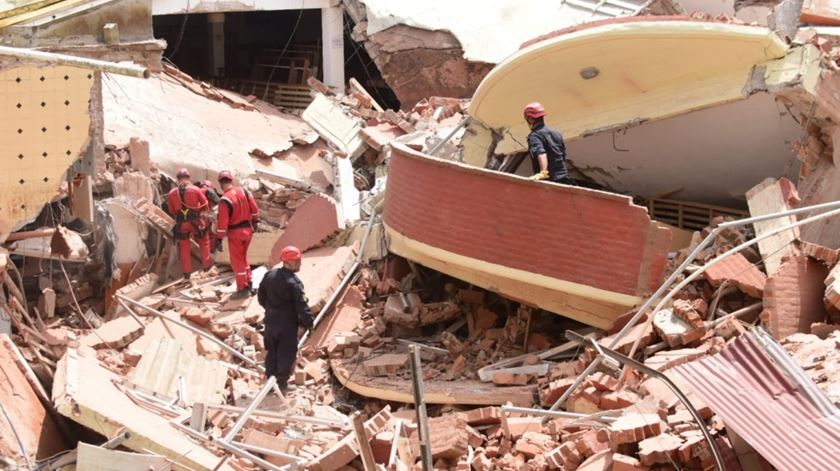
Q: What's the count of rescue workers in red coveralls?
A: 3